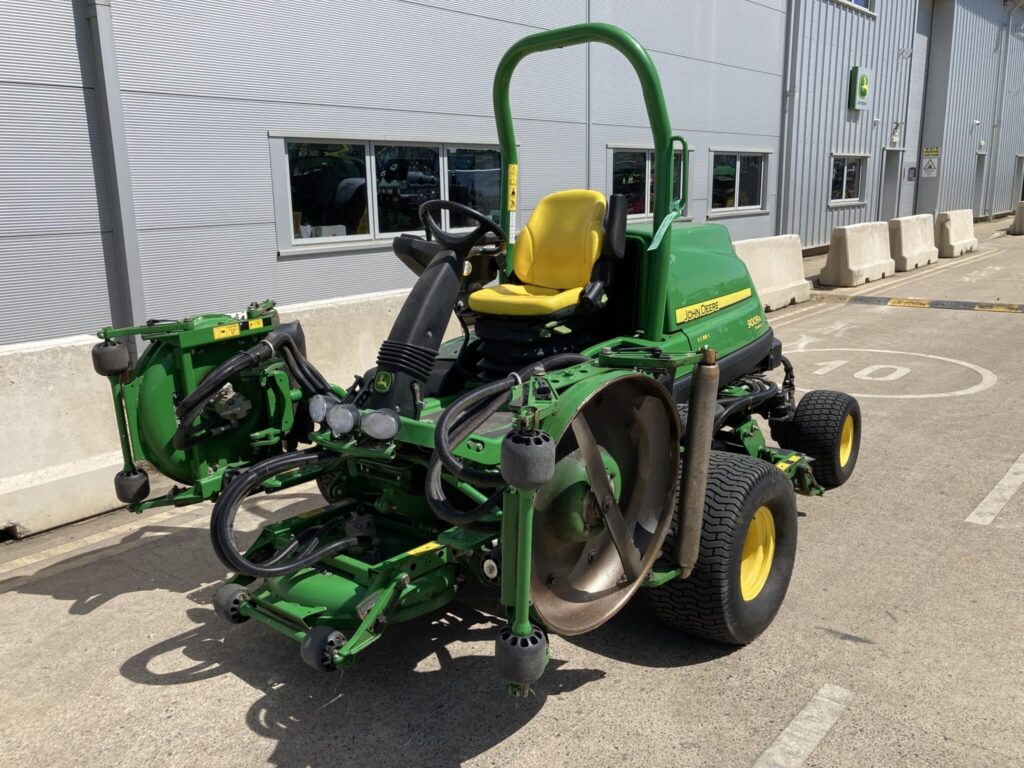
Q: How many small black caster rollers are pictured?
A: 6